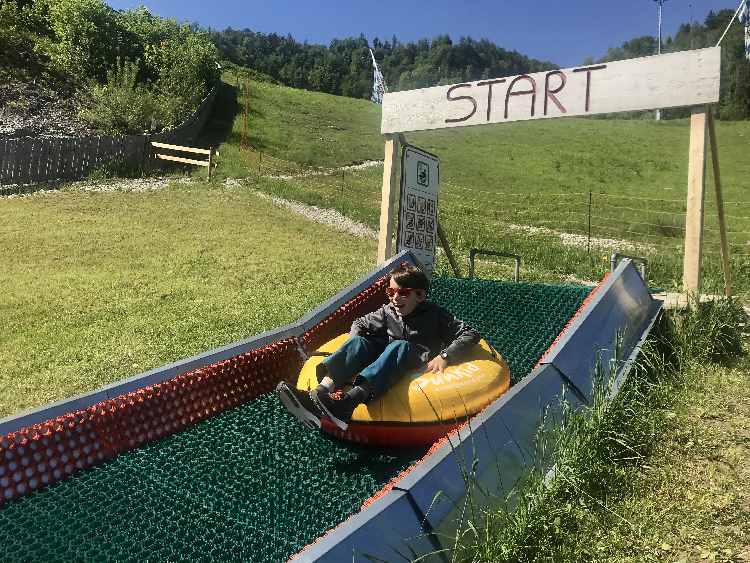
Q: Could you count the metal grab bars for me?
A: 2